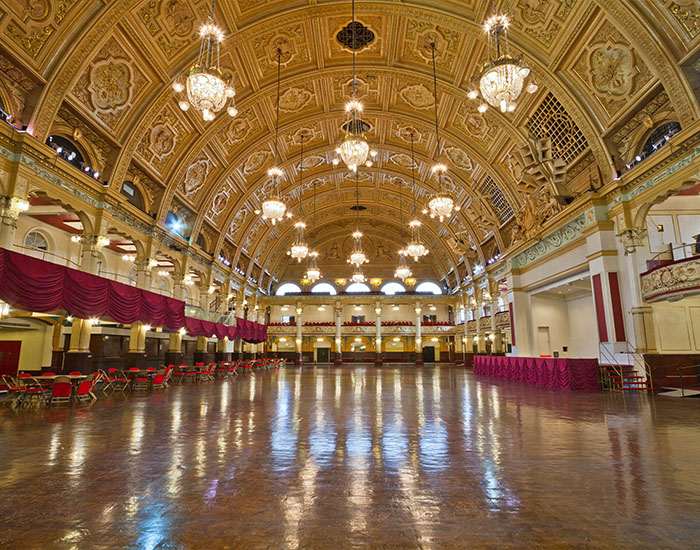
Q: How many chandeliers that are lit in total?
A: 11